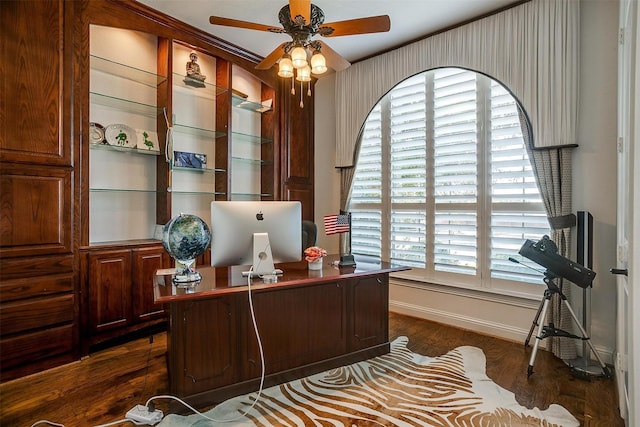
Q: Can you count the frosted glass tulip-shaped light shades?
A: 4